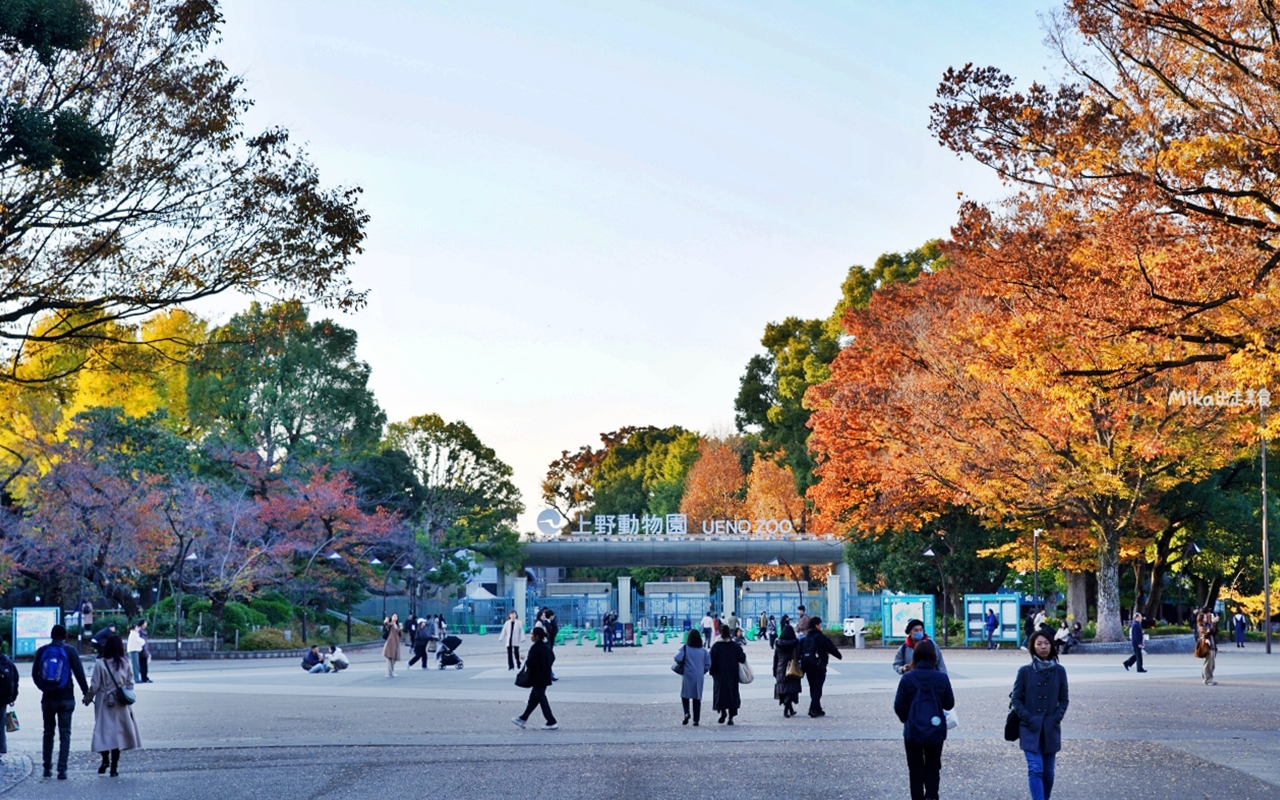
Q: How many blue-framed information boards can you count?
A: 3